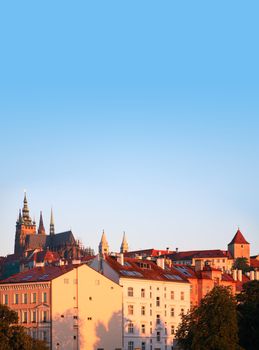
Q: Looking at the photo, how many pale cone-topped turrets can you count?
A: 2